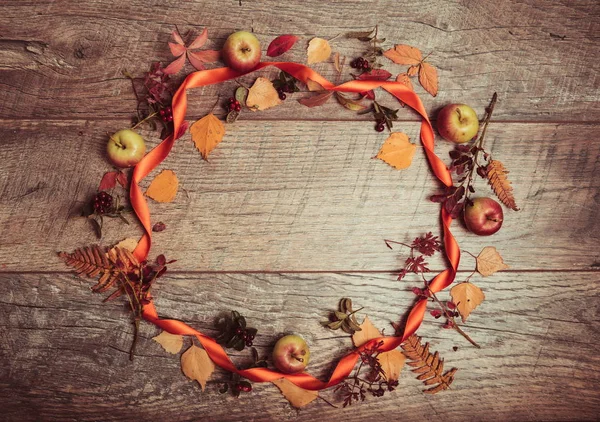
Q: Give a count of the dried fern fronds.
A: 3